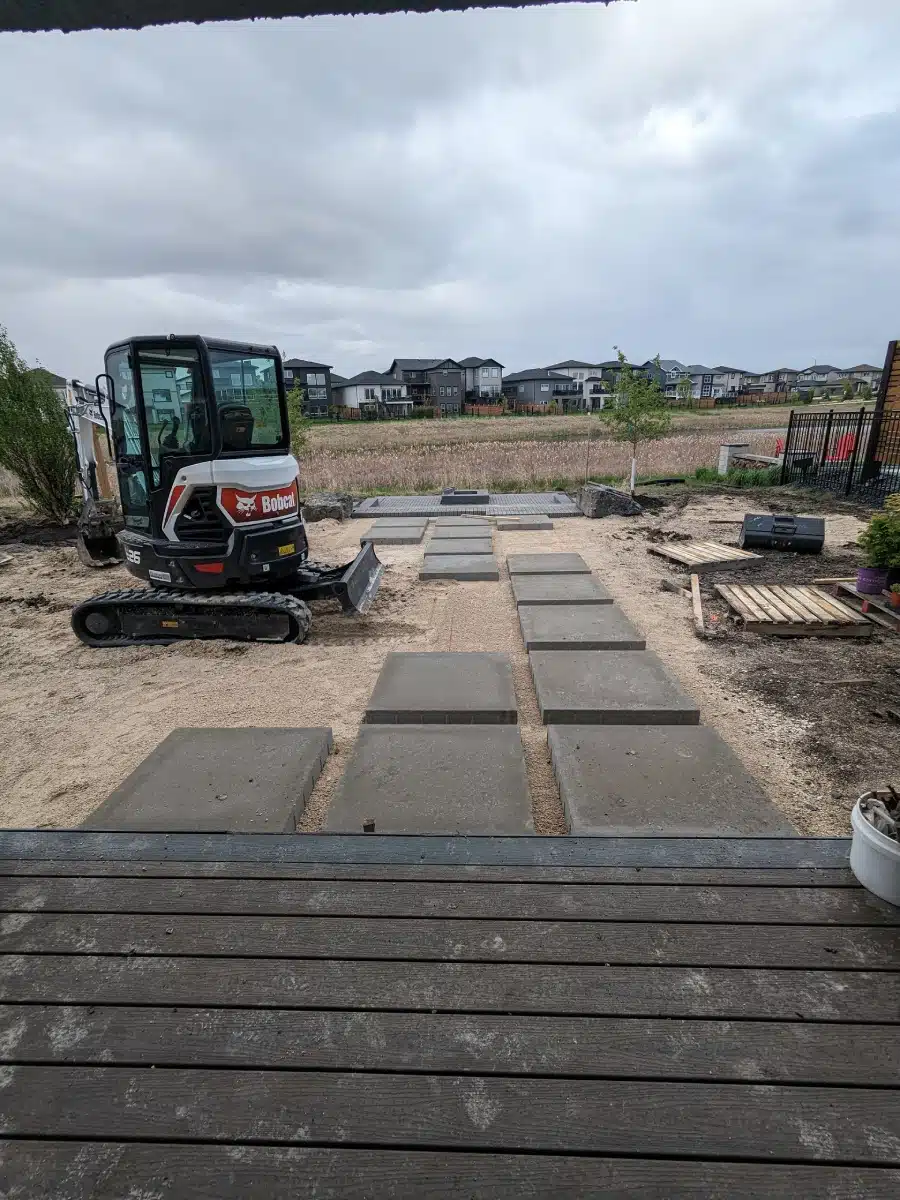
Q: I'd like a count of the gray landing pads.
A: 15